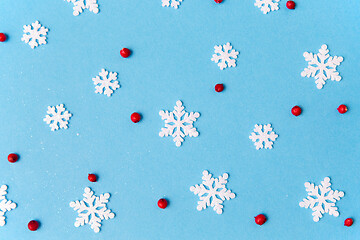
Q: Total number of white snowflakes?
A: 14